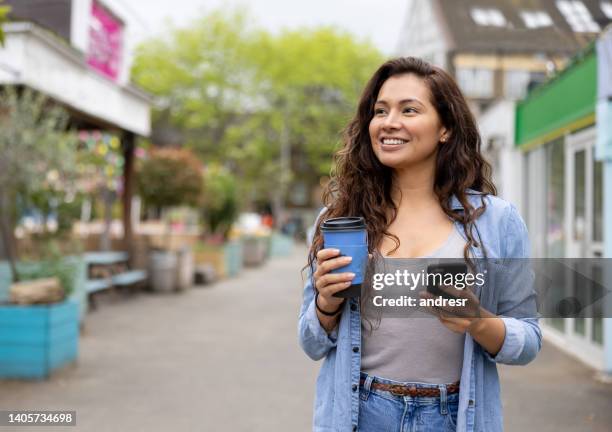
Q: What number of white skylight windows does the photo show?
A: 4